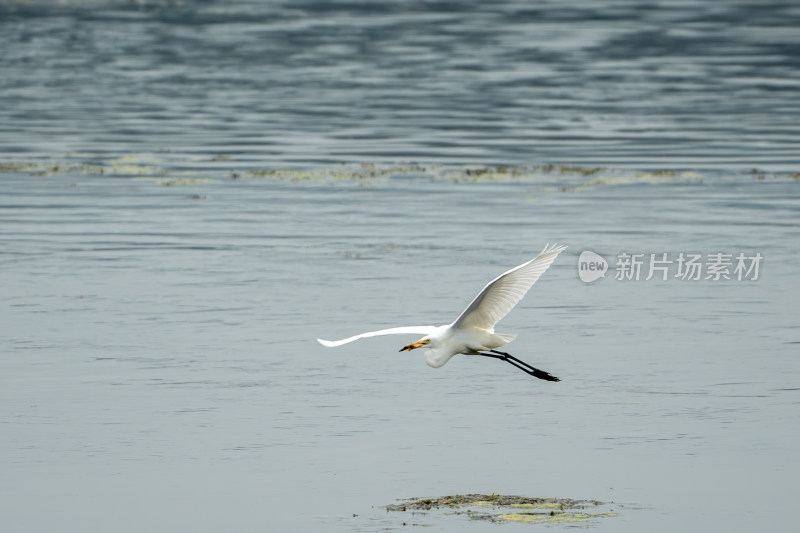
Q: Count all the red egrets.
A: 0